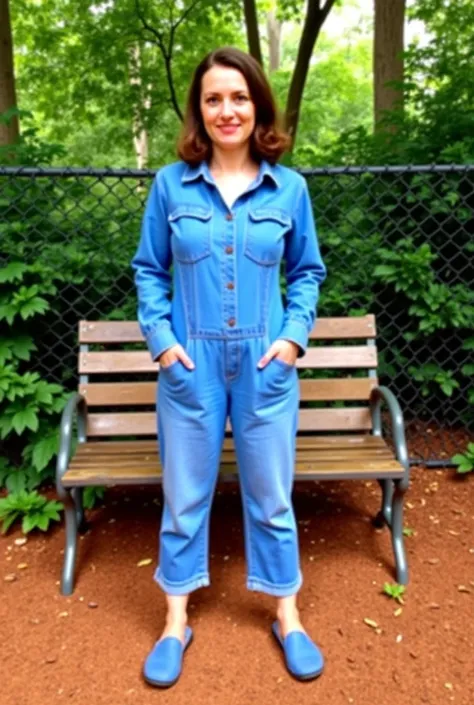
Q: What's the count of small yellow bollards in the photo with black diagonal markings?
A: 0